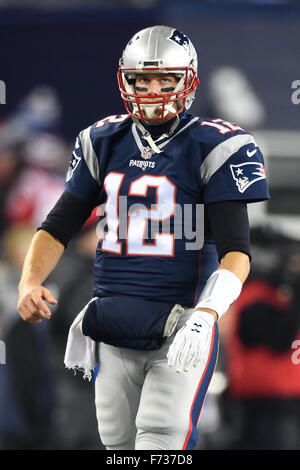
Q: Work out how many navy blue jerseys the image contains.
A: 1